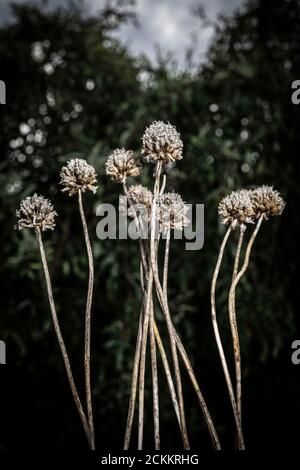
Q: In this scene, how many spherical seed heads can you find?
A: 8